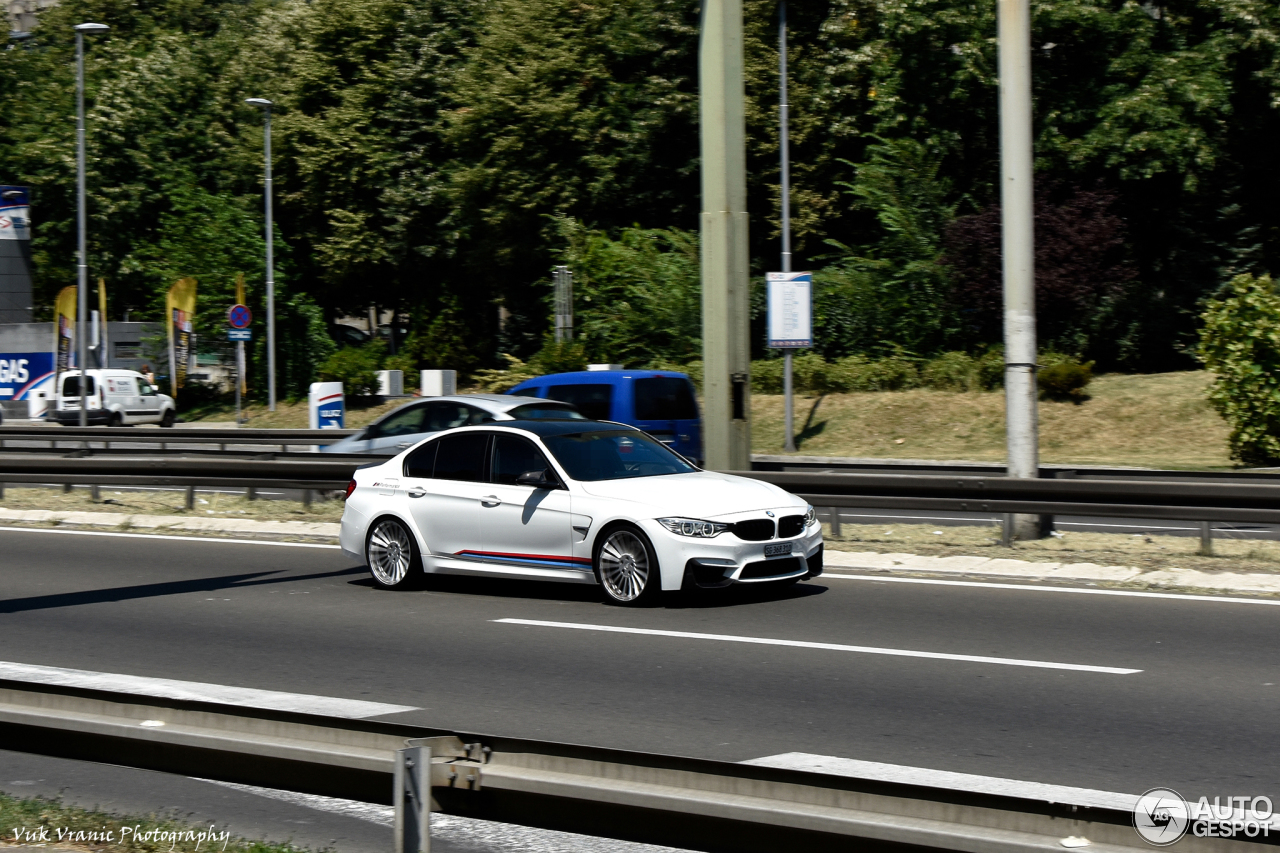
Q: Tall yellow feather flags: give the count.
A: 4